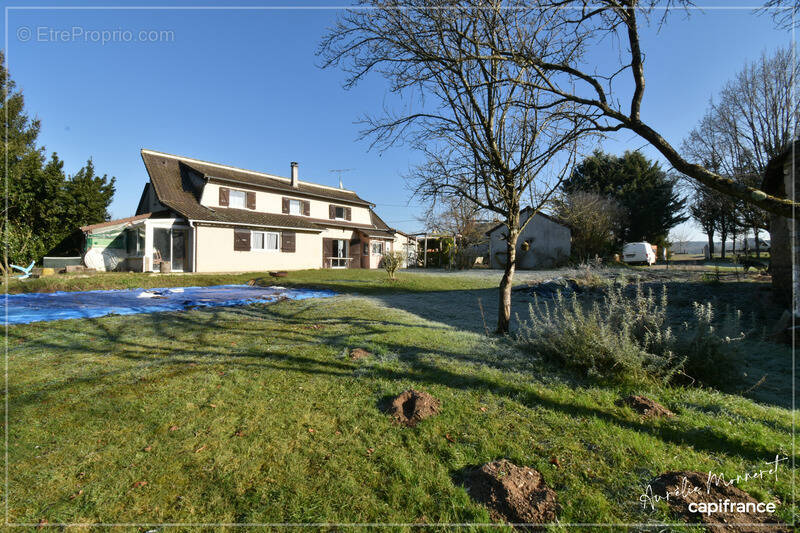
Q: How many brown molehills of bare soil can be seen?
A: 5